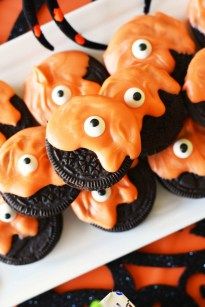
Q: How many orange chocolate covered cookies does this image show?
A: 11